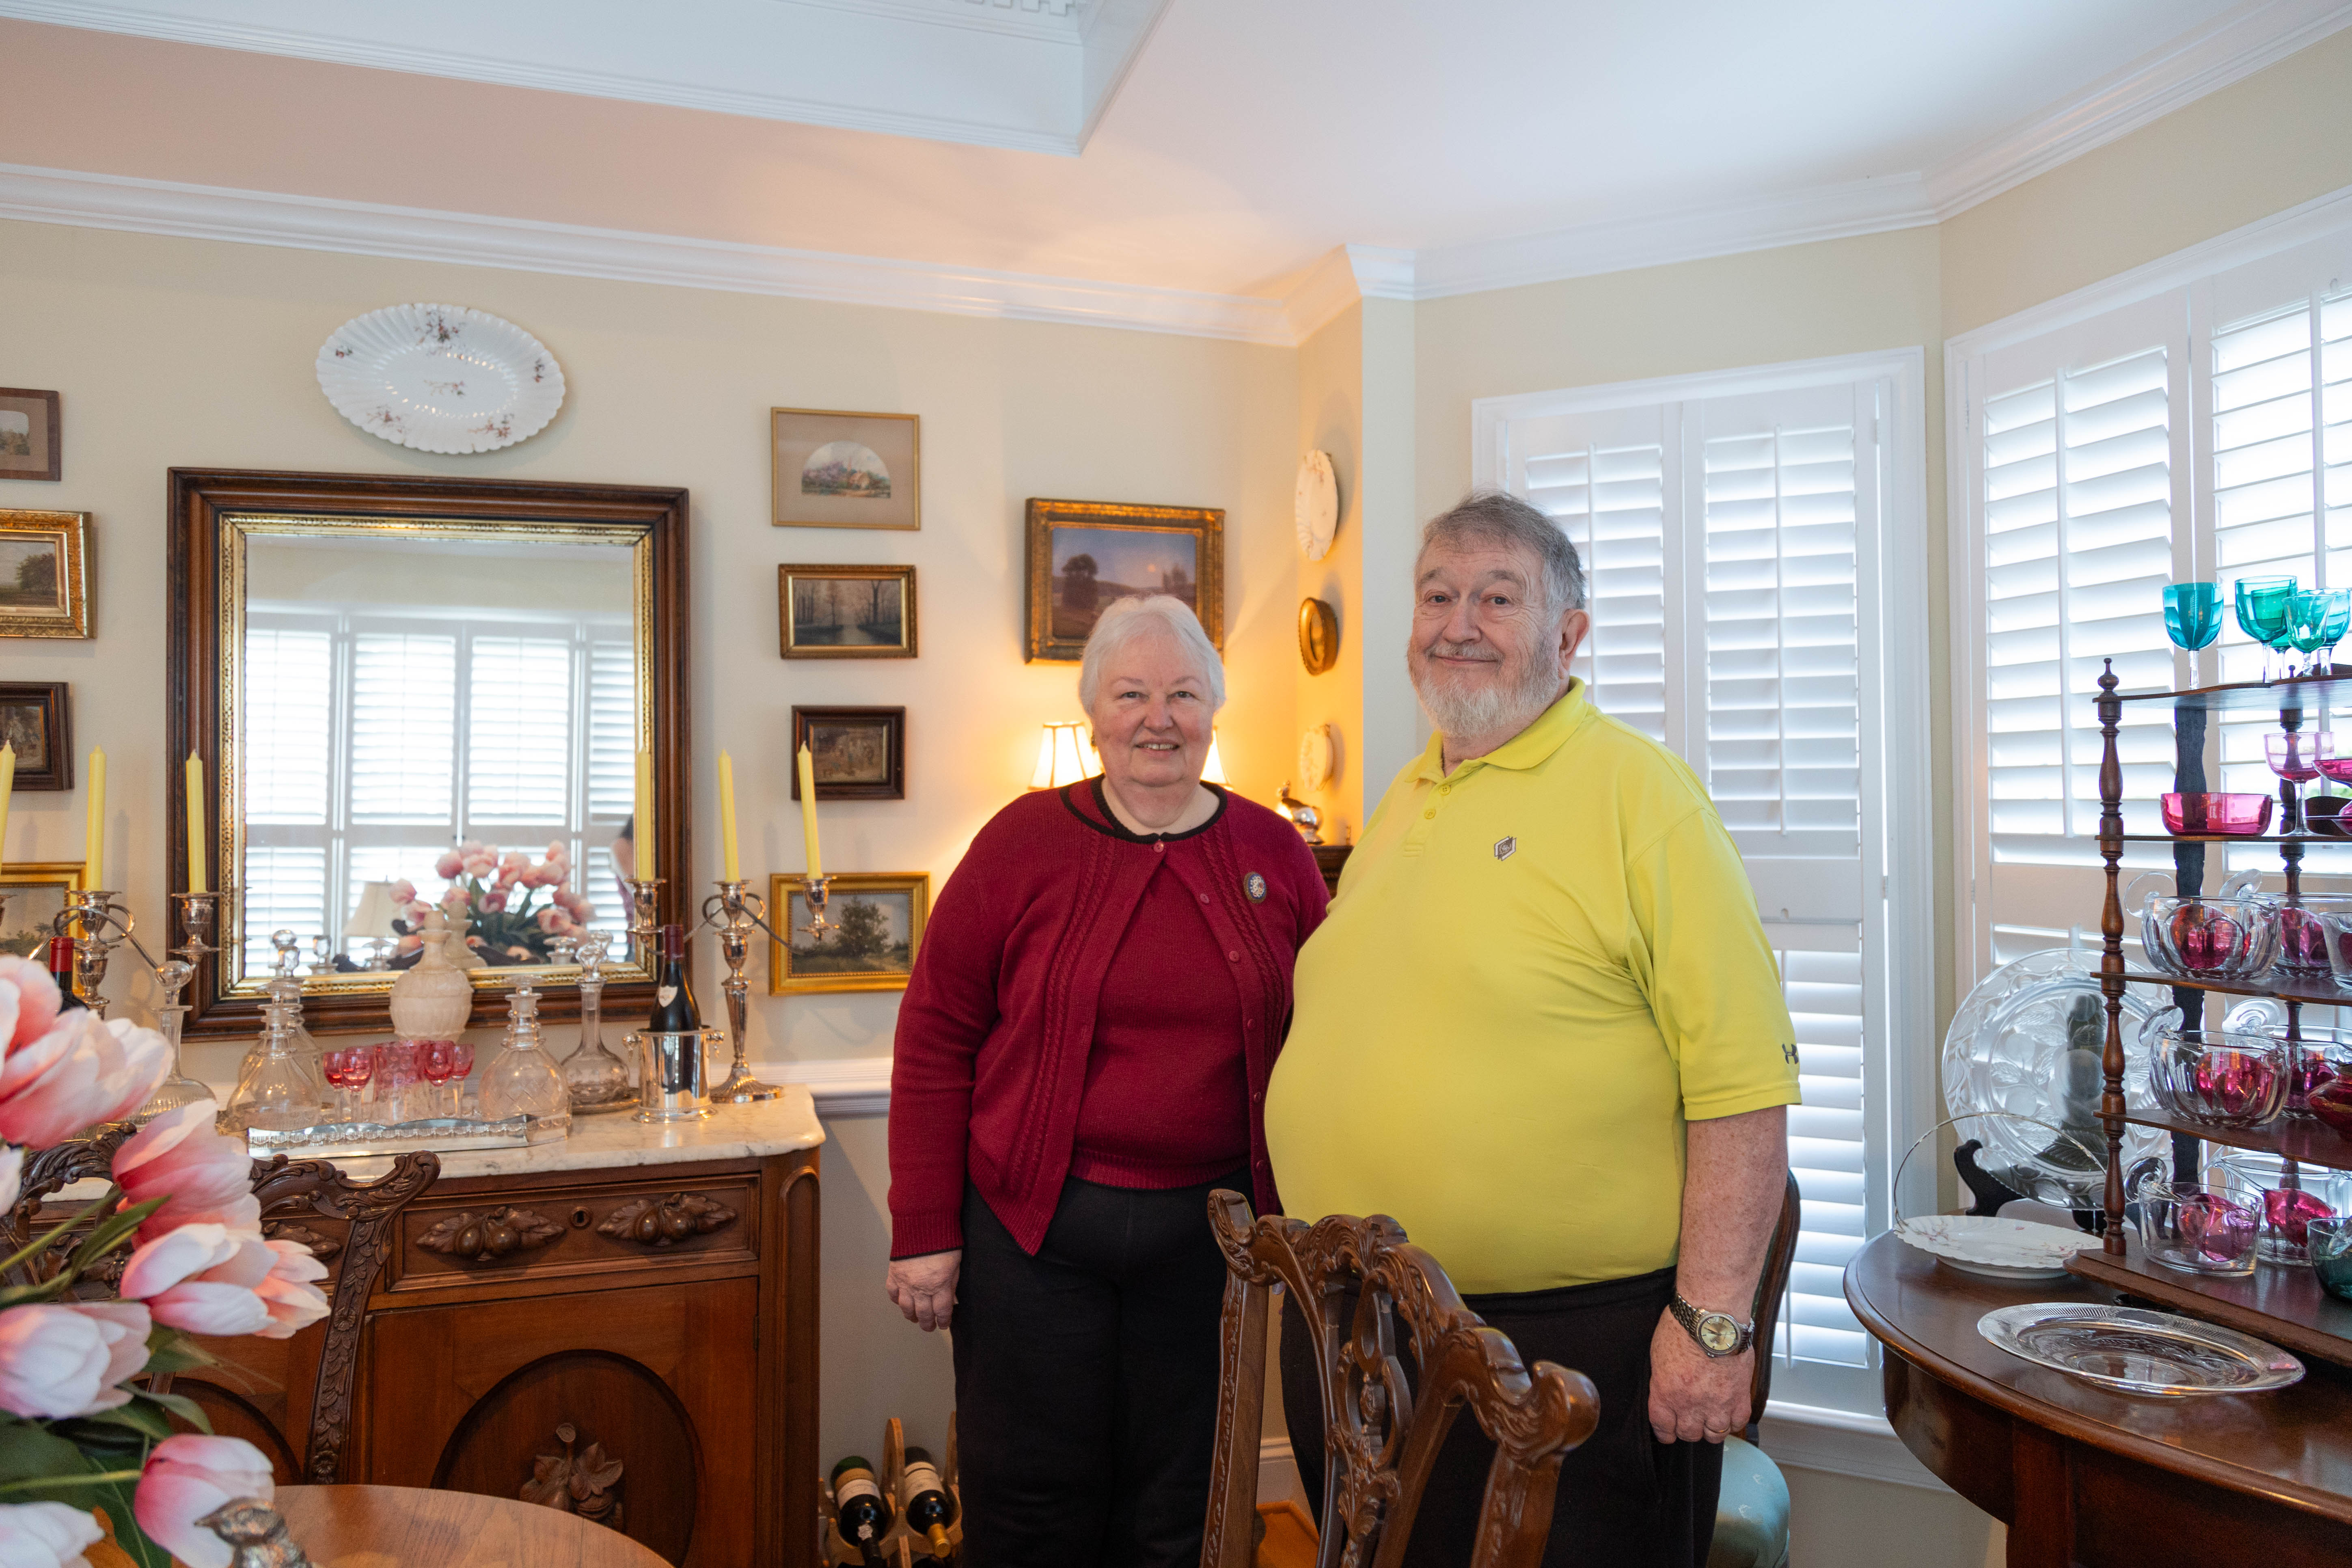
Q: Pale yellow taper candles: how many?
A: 6